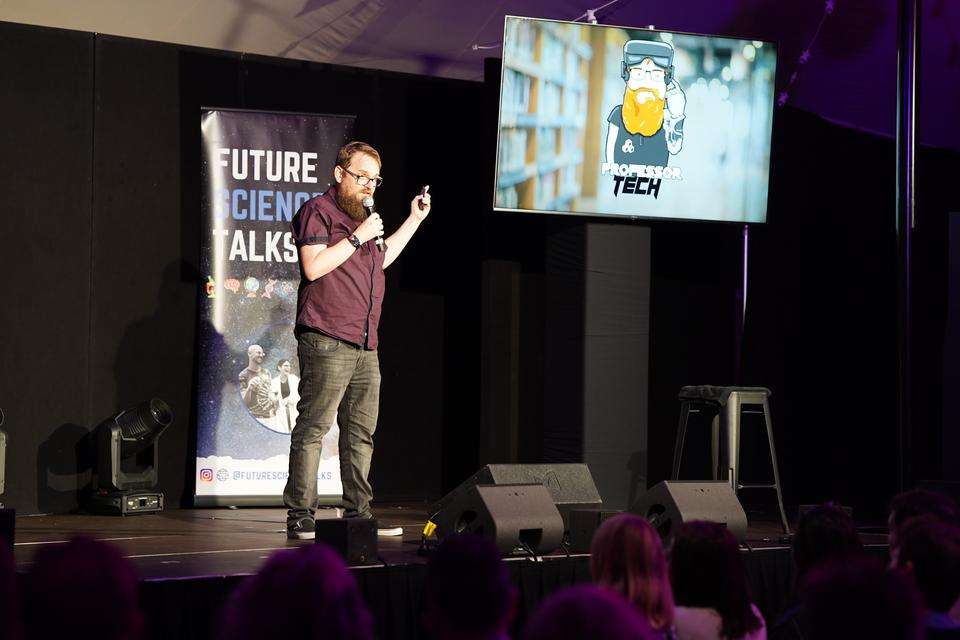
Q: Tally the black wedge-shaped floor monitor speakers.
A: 3